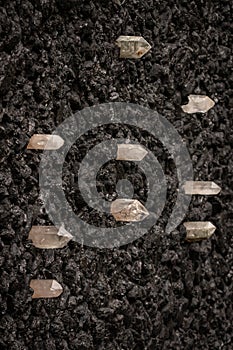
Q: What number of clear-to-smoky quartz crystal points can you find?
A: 9